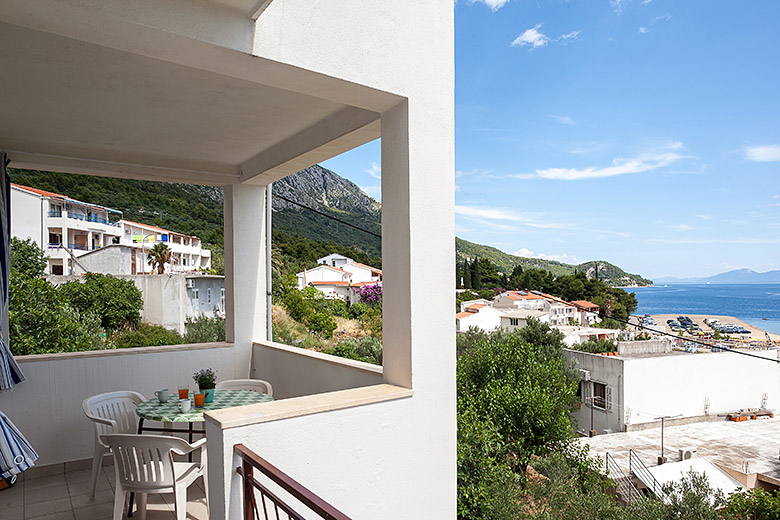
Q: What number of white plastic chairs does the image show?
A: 3